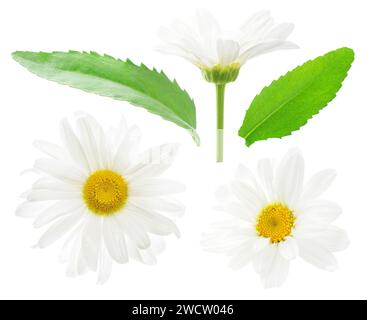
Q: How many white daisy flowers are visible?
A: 3